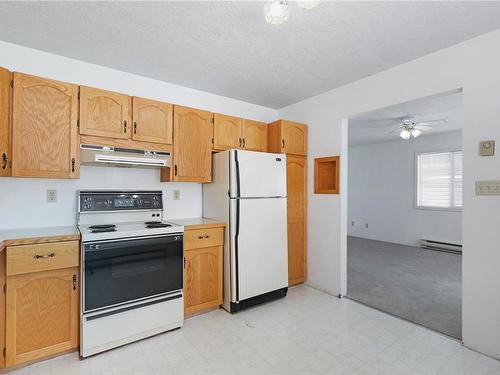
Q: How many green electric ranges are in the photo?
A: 0